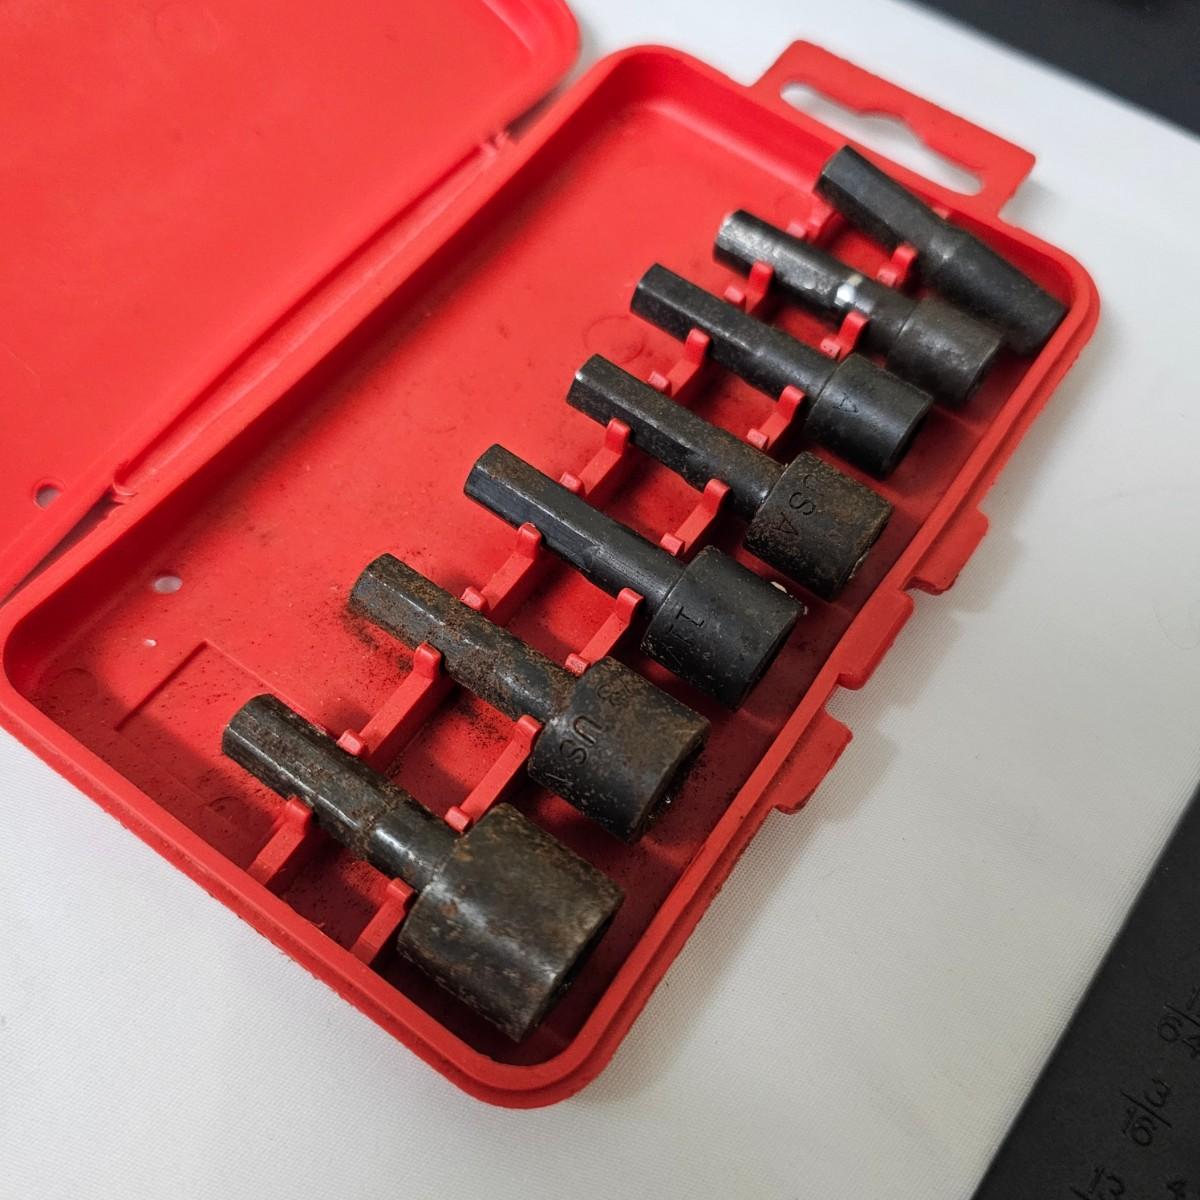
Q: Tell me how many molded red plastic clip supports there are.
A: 14